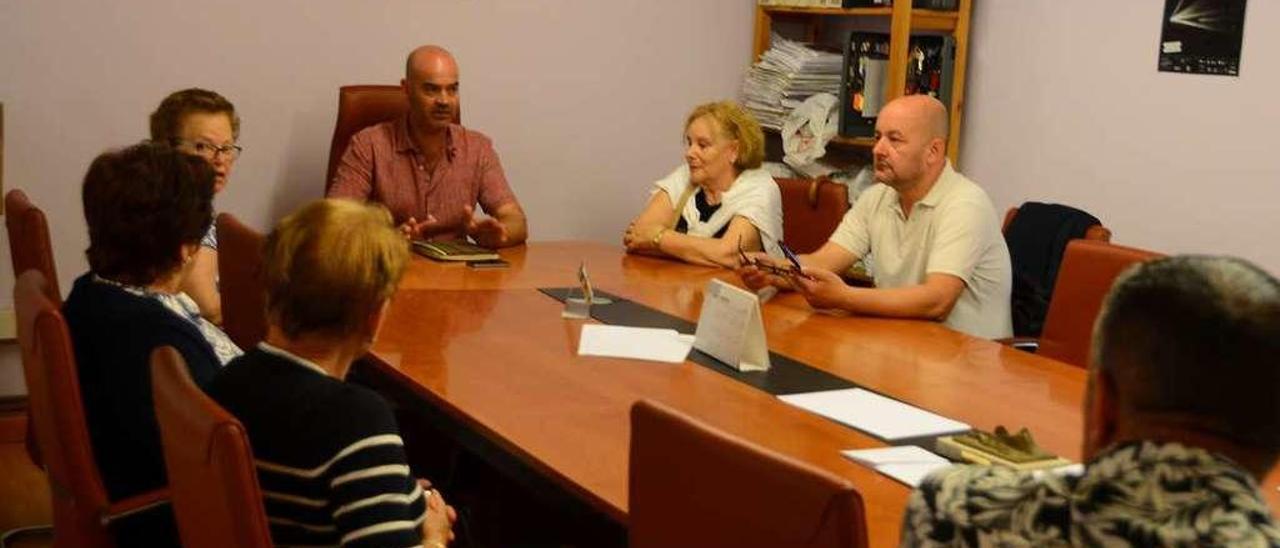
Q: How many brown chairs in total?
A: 9